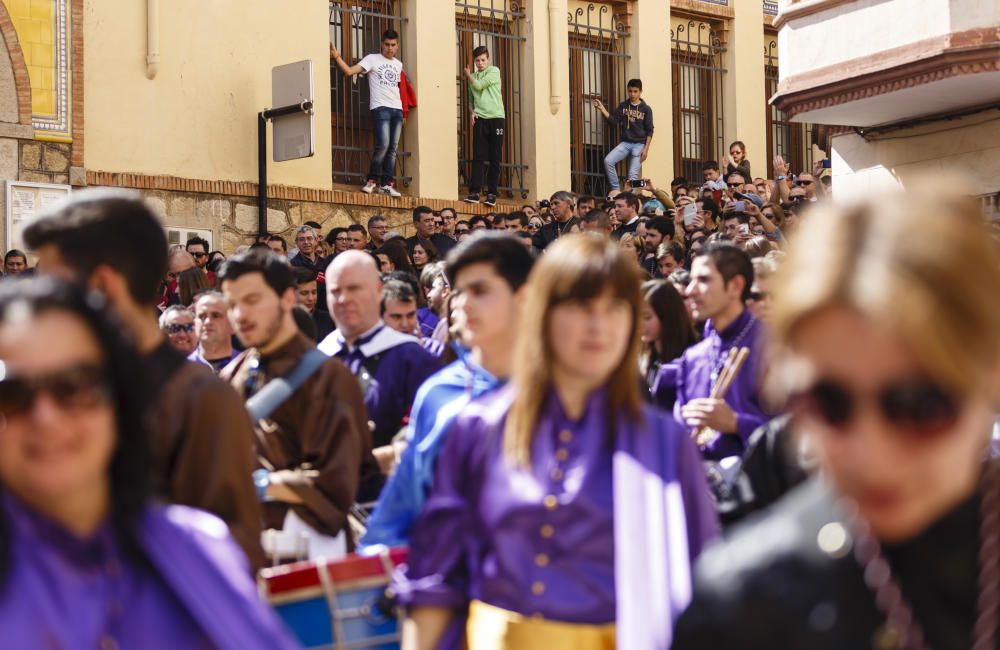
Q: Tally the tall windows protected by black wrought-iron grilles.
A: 5